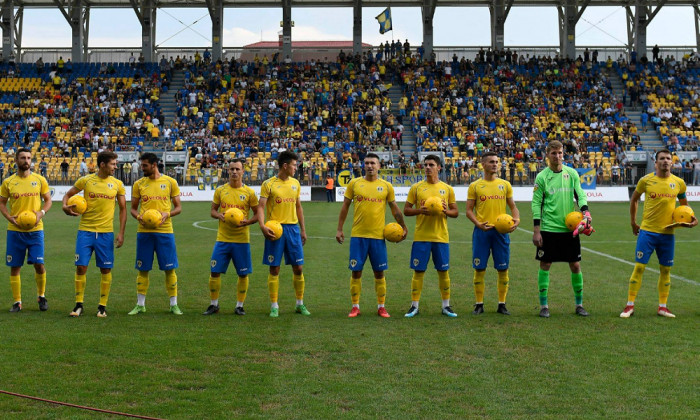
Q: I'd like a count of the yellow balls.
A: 10